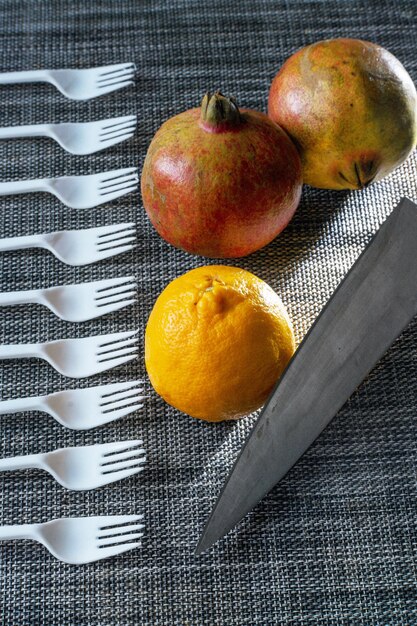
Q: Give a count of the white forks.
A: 9